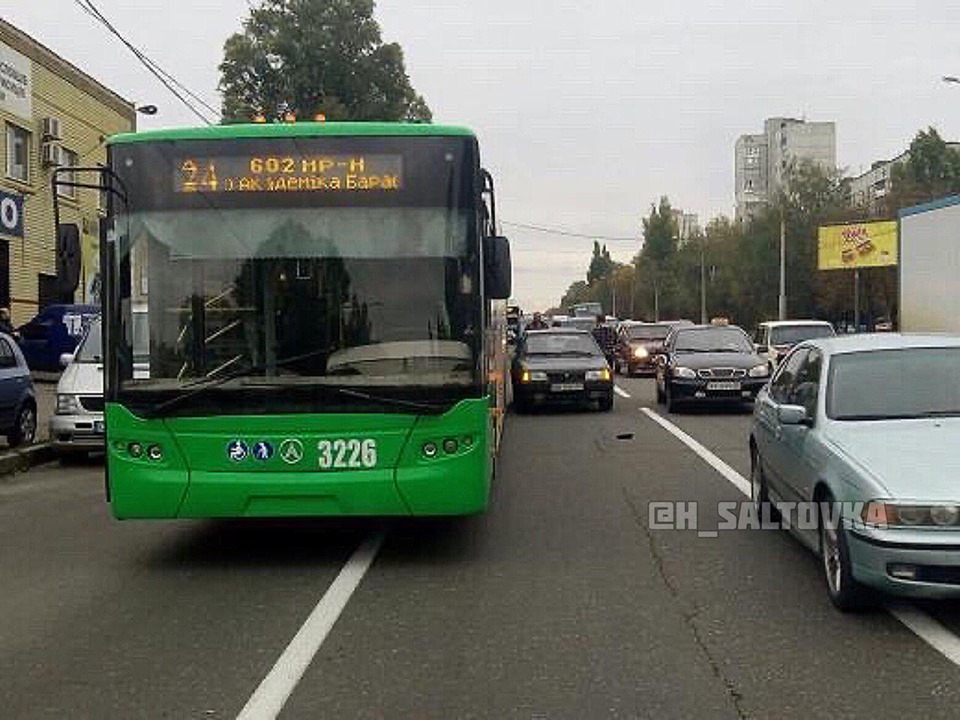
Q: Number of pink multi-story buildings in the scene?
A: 0